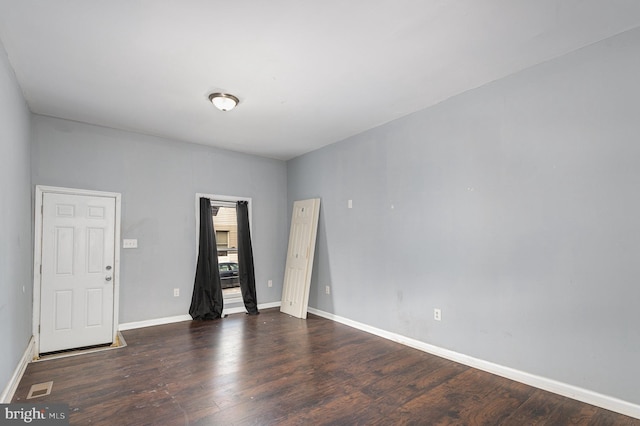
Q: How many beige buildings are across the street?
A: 1